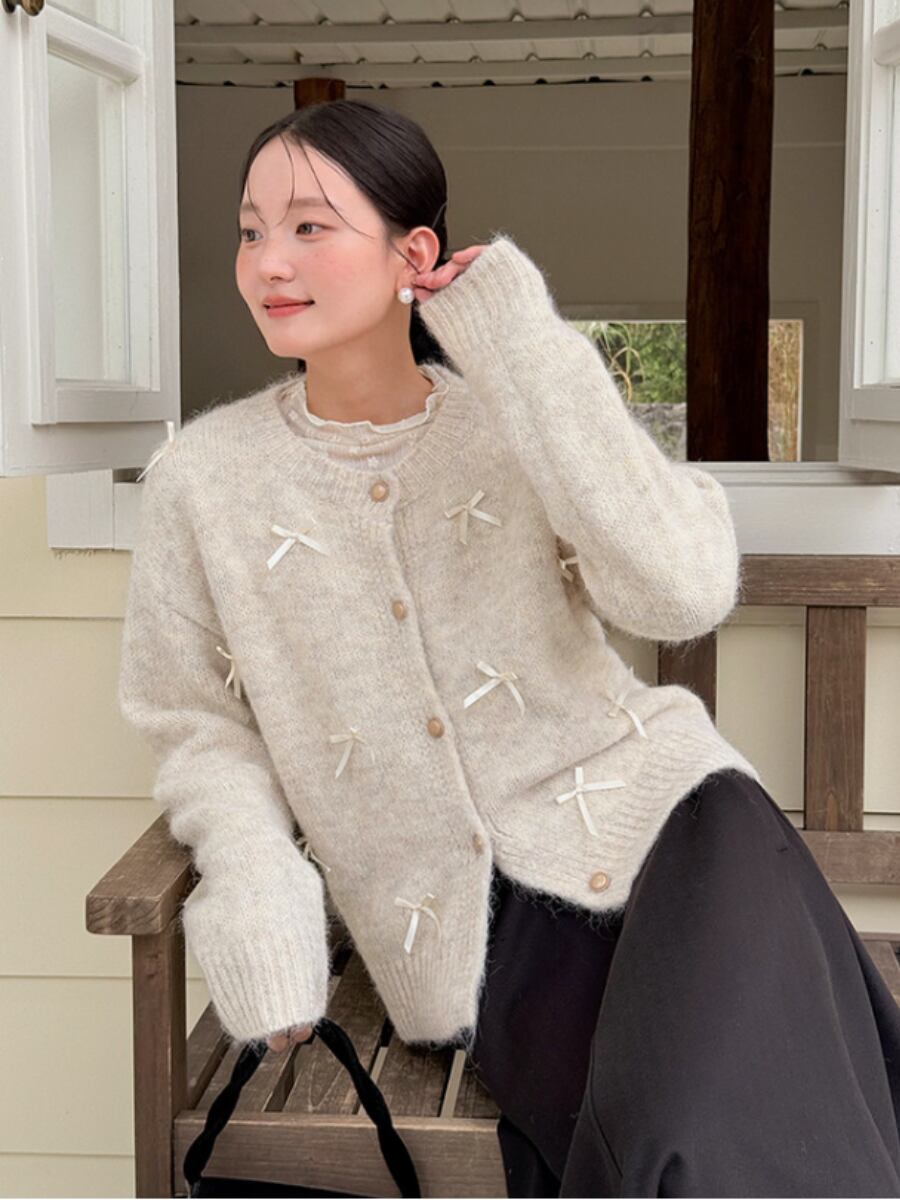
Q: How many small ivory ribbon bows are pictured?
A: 11